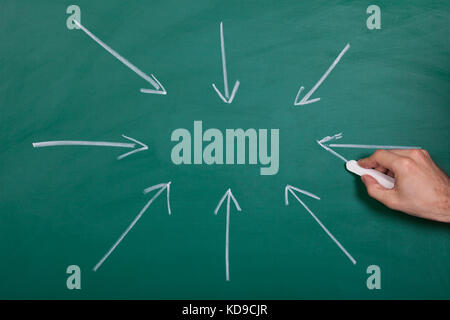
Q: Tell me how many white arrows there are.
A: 8